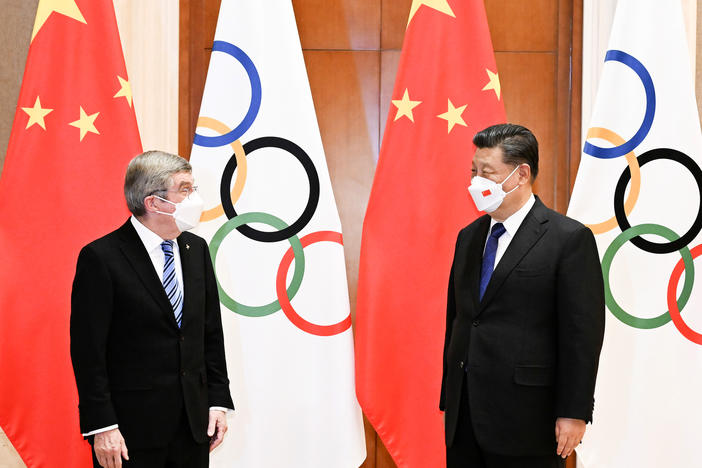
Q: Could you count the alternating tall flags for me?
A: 4